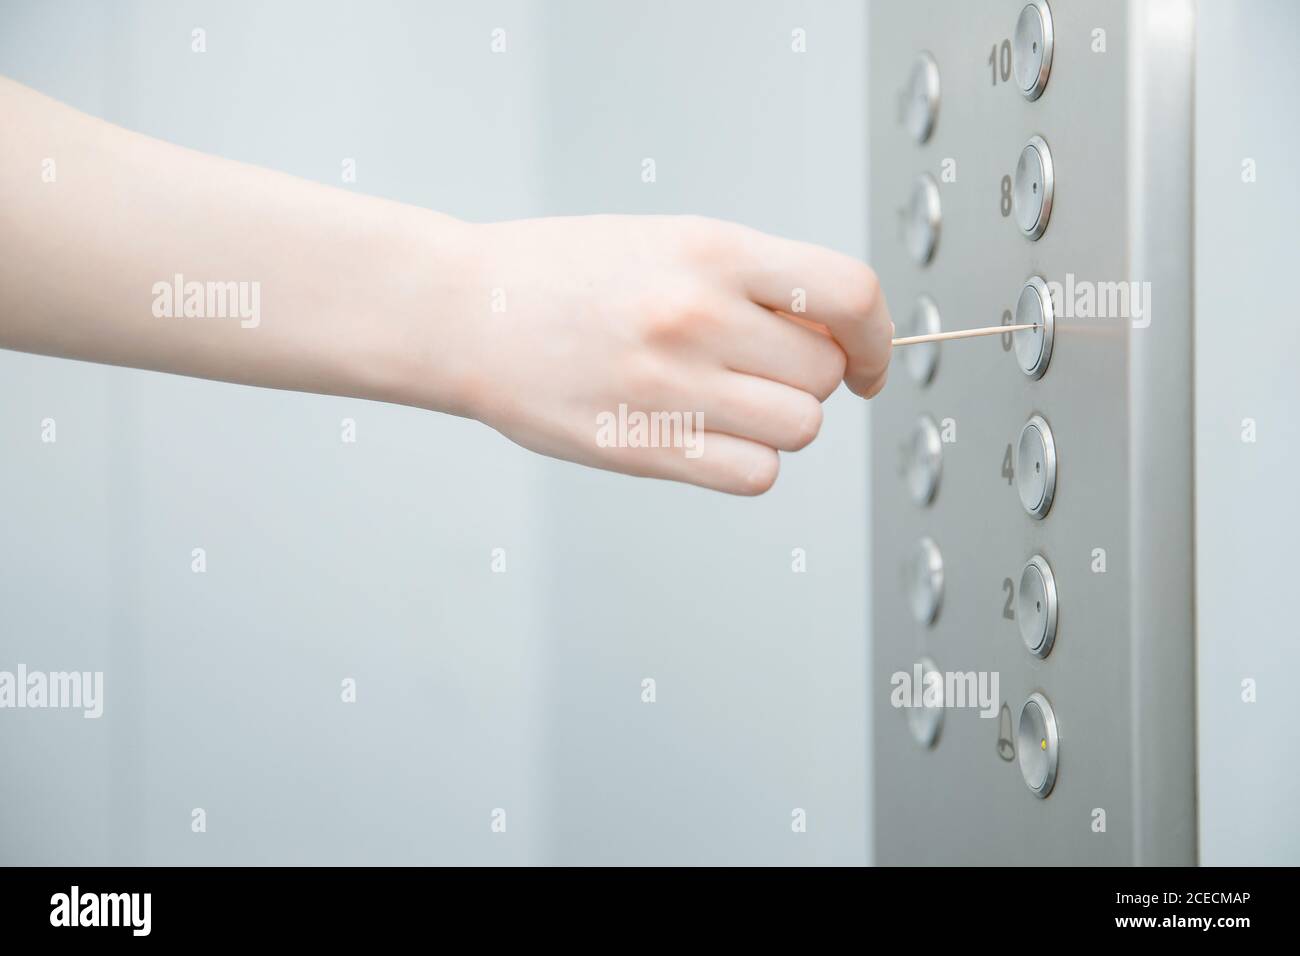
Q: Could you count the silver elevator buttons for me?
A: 12